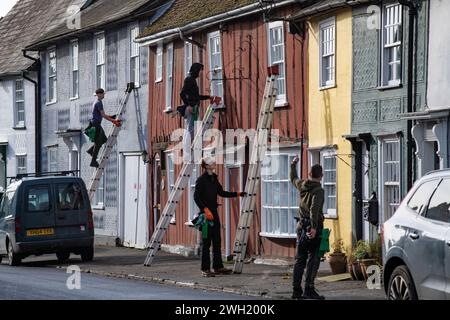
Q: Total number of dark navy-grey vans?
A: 1